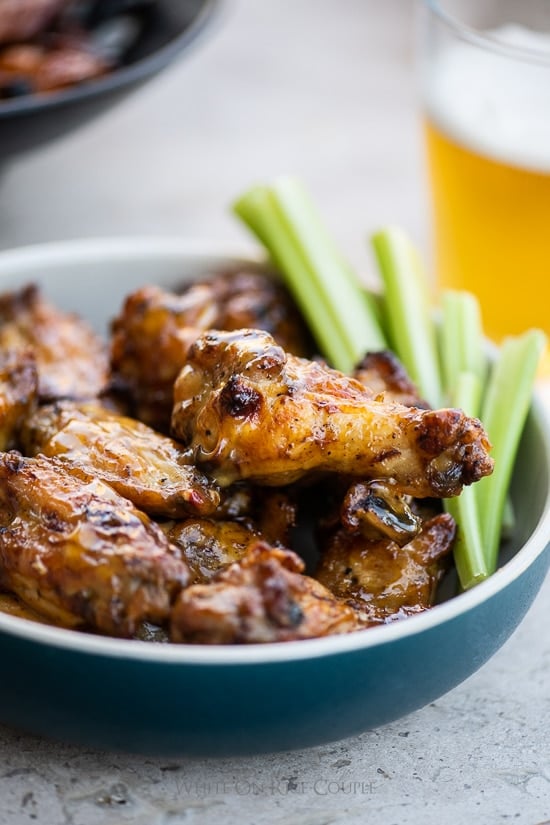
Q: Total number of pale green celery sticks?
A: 5